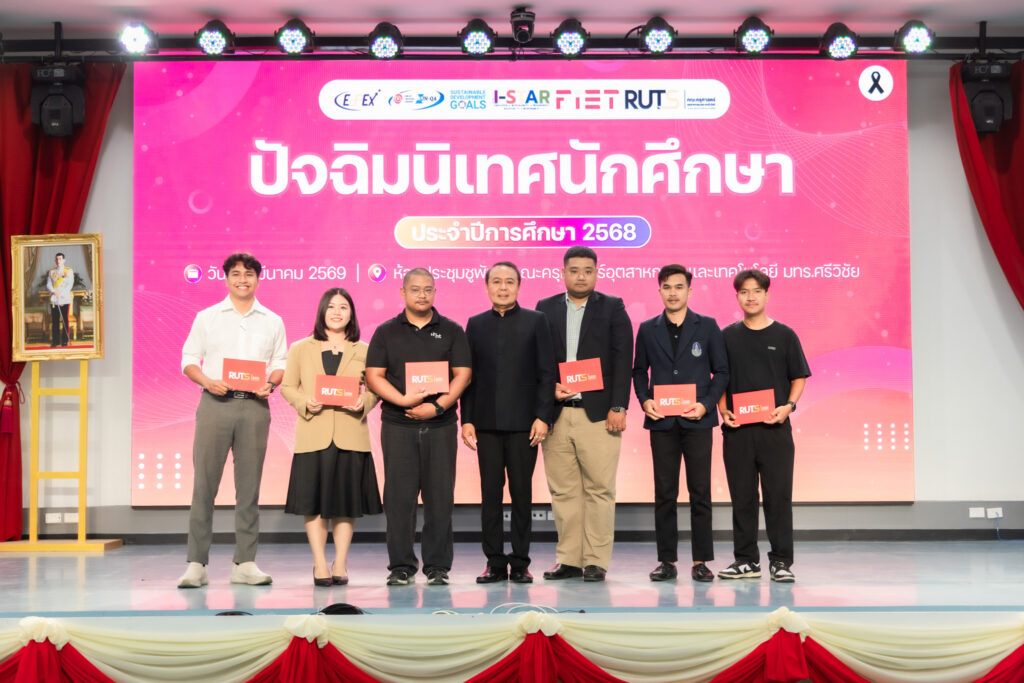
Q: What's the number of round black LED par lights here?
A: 10